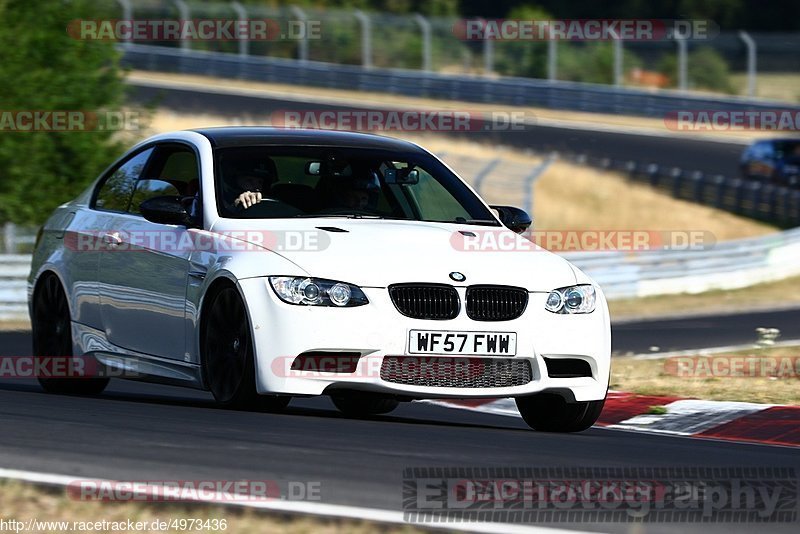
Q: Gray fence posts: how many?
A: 11